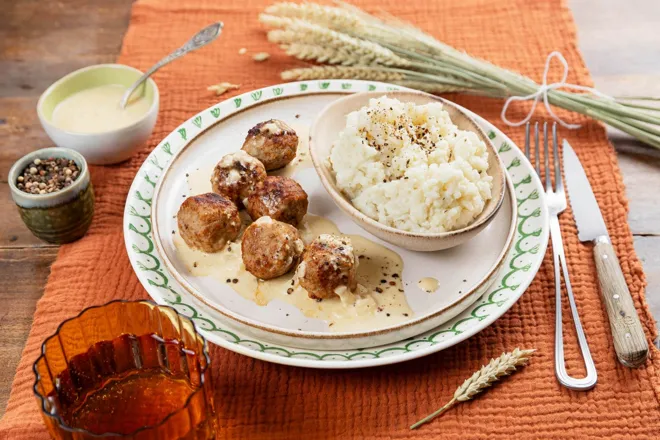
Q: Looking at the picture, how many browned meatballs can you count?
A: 6